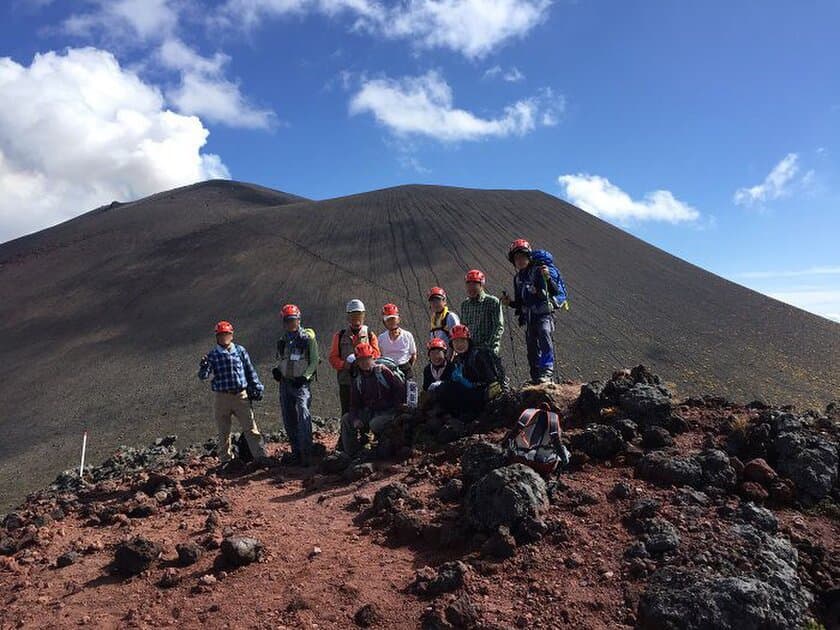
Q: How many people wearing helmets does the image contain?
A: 10